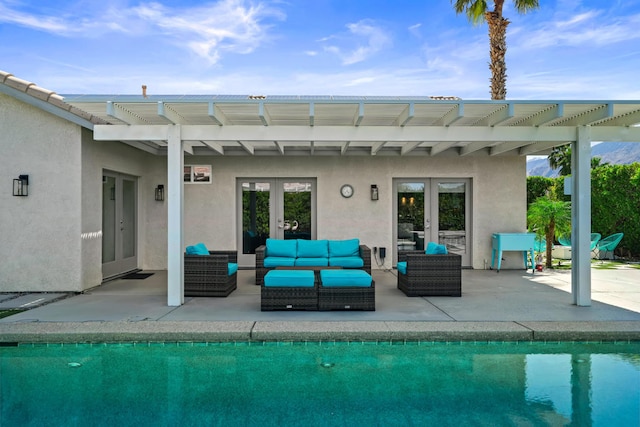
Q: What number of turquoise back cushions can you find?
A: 5